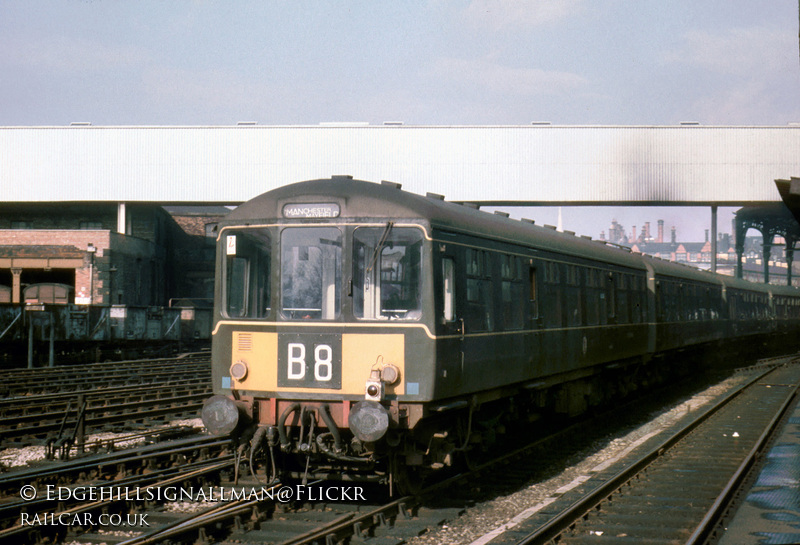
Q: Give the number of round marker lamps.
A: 2